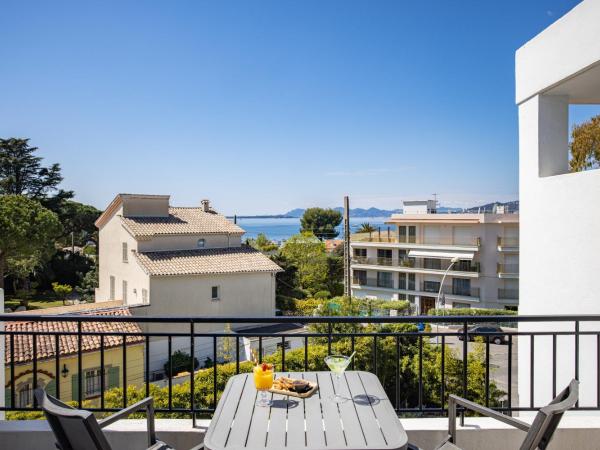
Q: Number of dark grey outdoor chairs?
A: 2